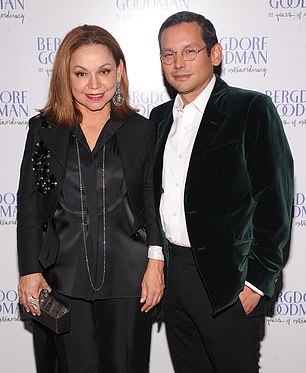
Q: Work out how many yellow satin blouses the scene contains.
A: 0